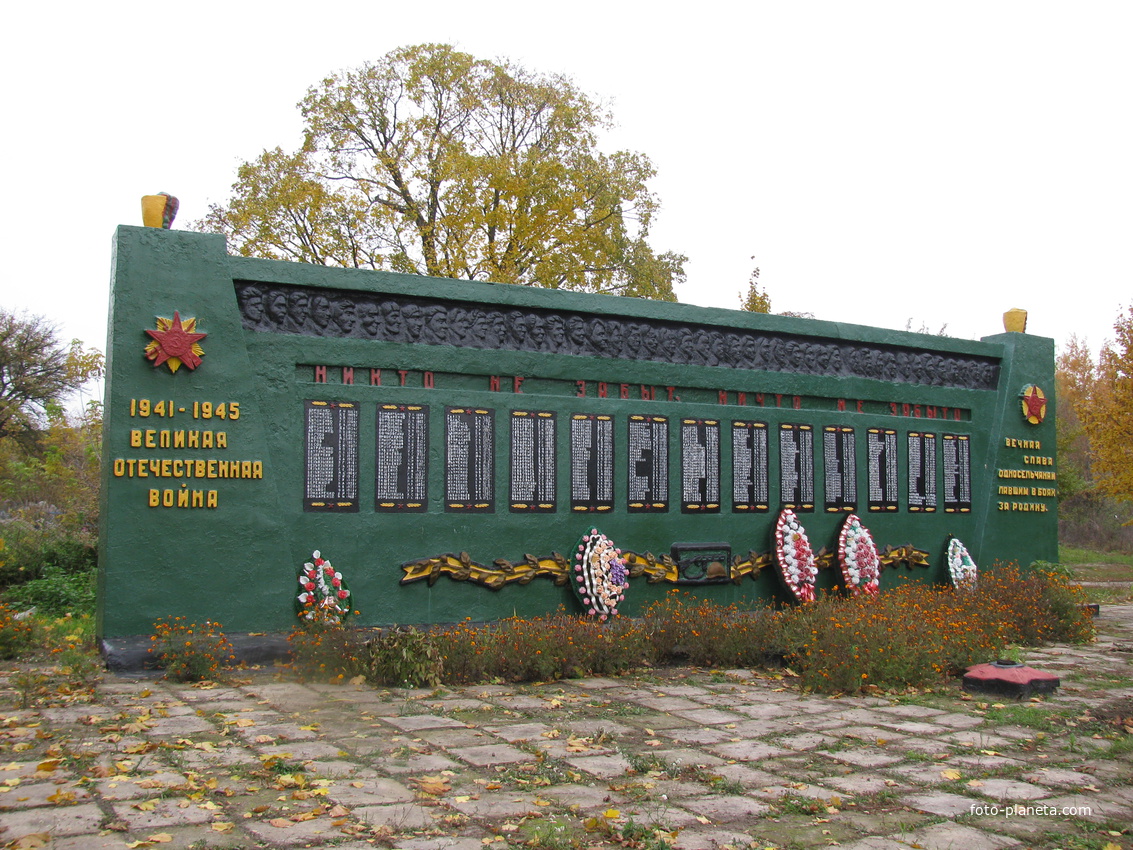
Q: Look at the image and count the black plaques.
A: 13